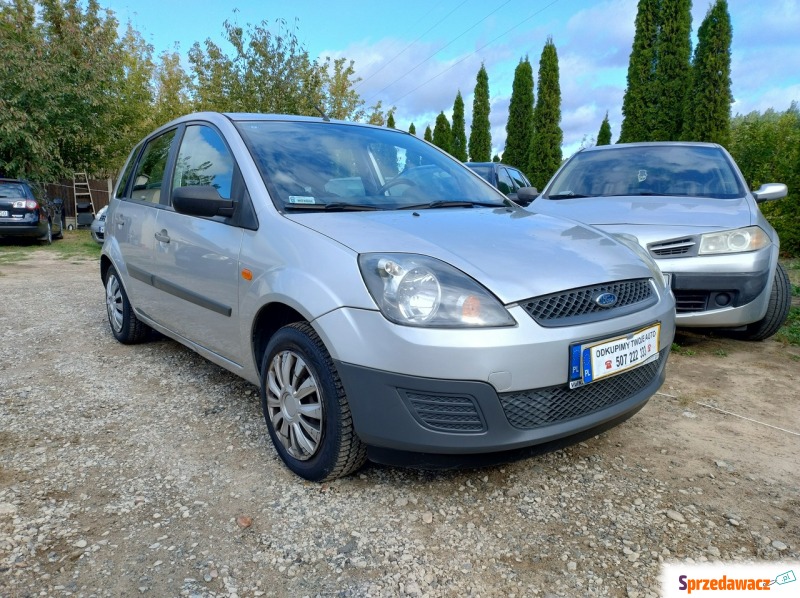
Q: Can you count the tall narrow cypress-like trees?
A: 12